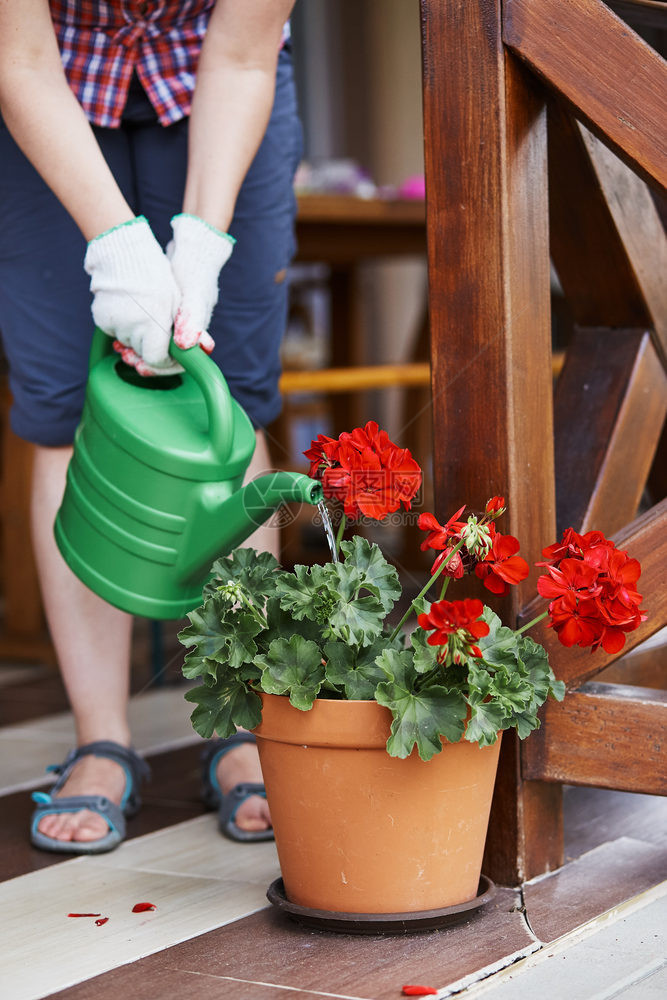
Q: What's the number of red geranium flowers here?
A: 4